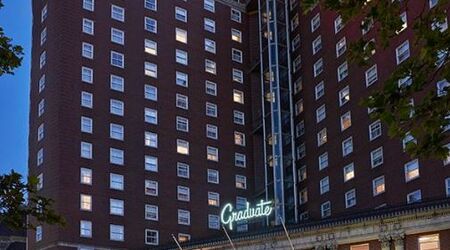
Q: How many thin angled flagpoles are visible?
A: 3